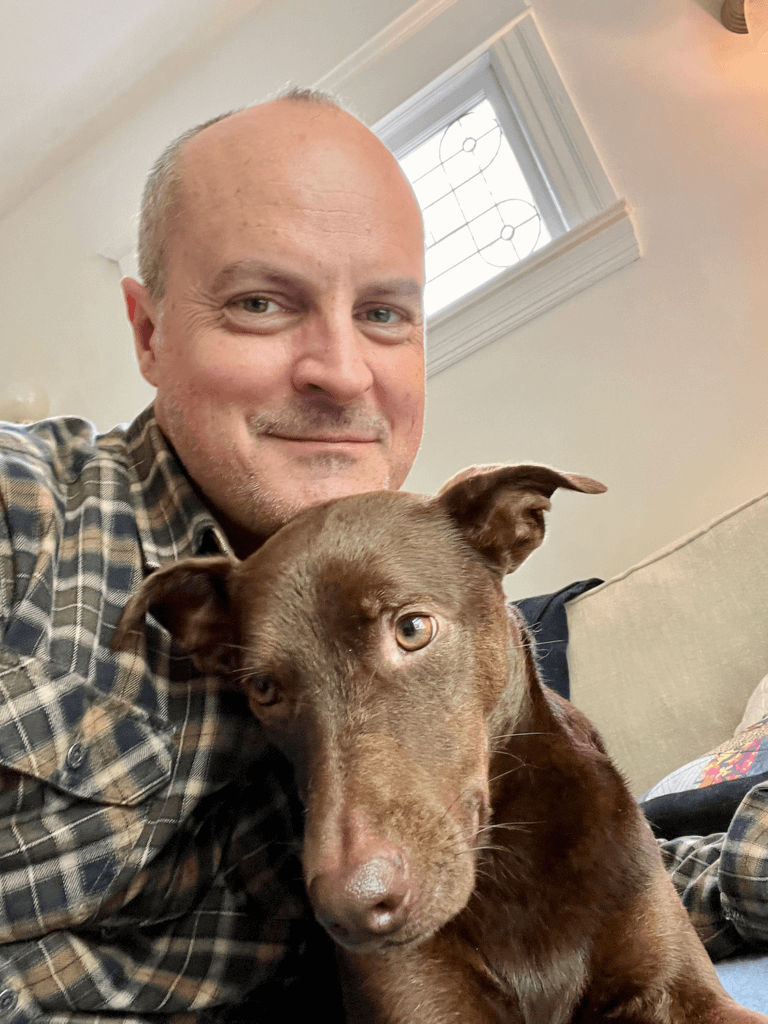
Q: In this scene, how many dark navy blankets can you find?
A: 1